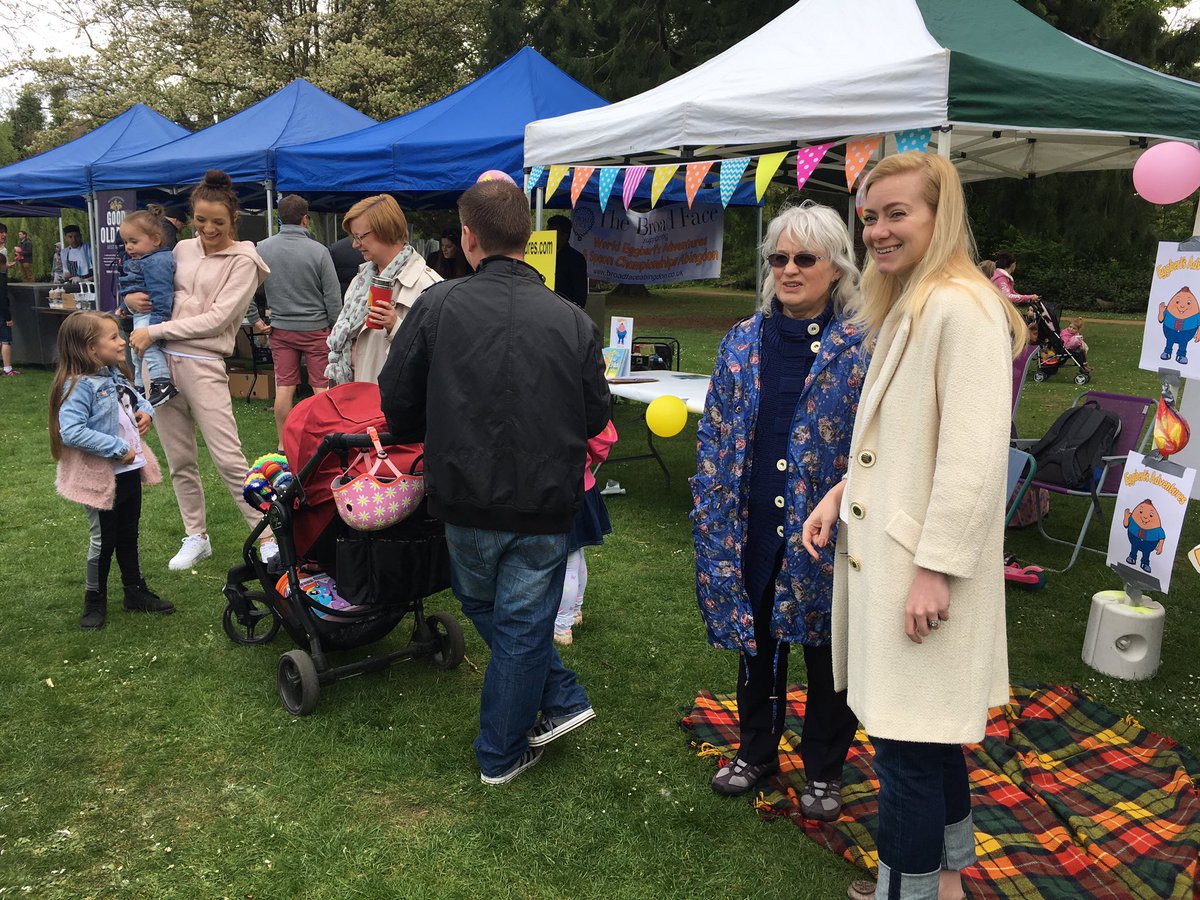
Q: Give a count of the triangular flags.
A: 12